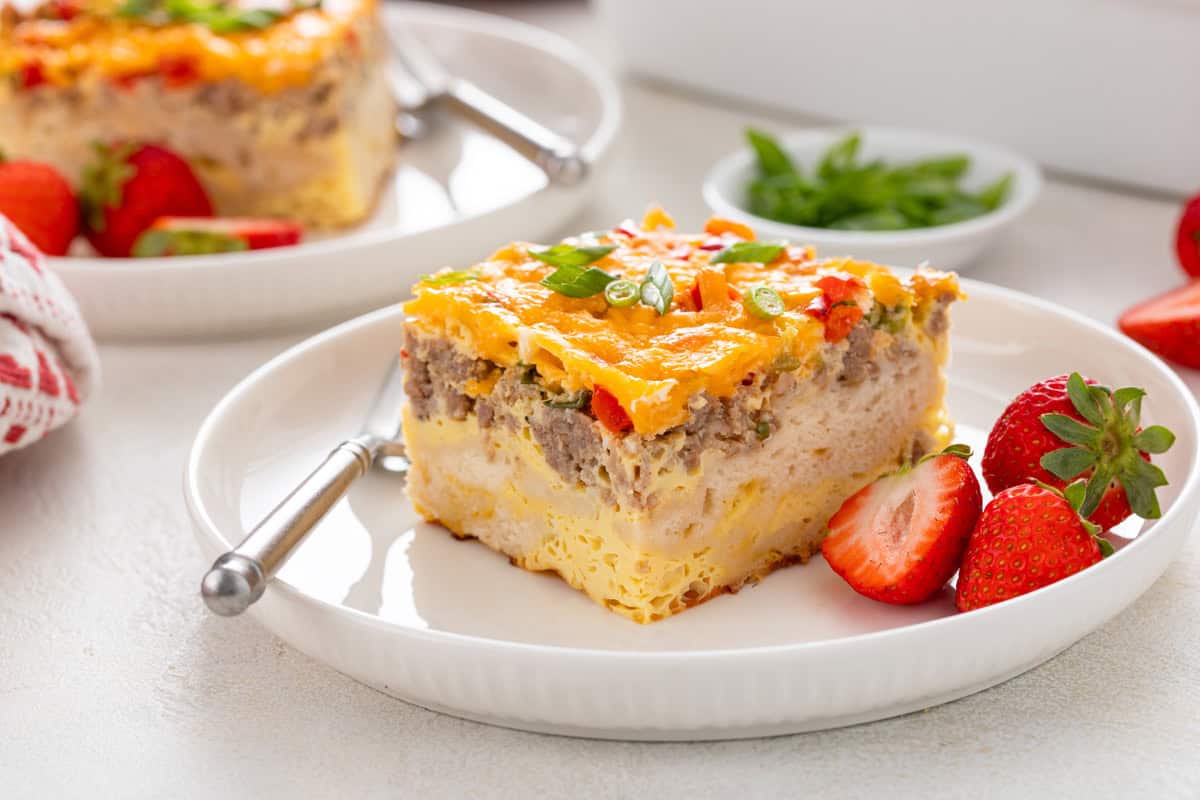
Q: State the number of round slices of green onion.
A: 2